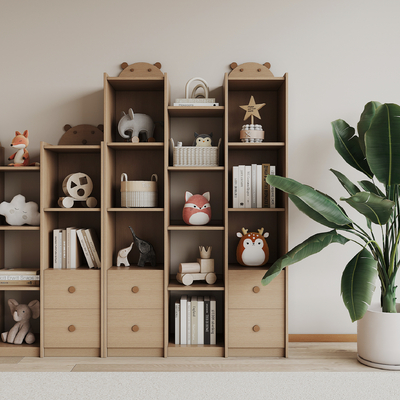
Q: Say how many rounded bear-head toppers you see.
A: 3